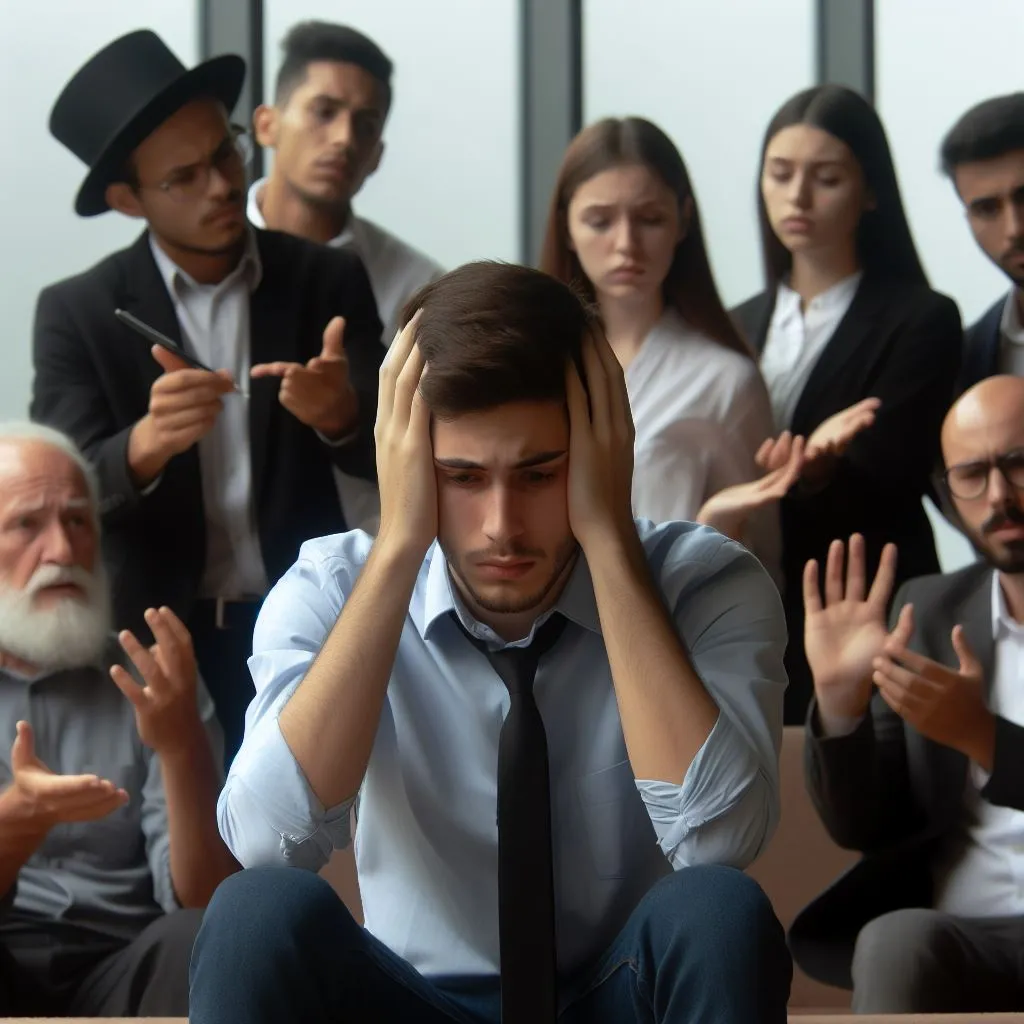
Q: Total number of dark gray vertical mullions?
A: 3